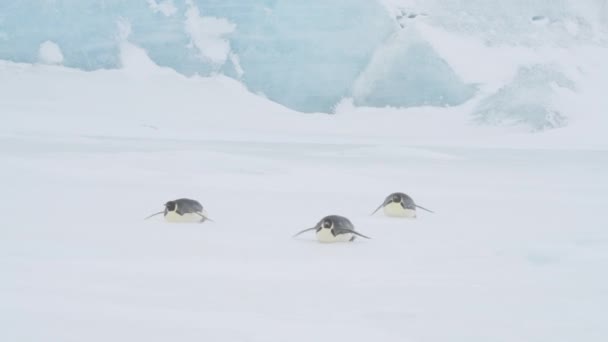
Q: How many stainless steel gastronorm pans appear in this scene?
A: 0